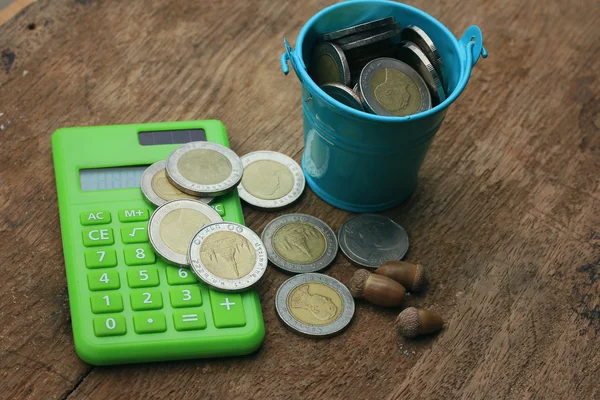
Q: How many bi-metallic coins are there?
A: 9